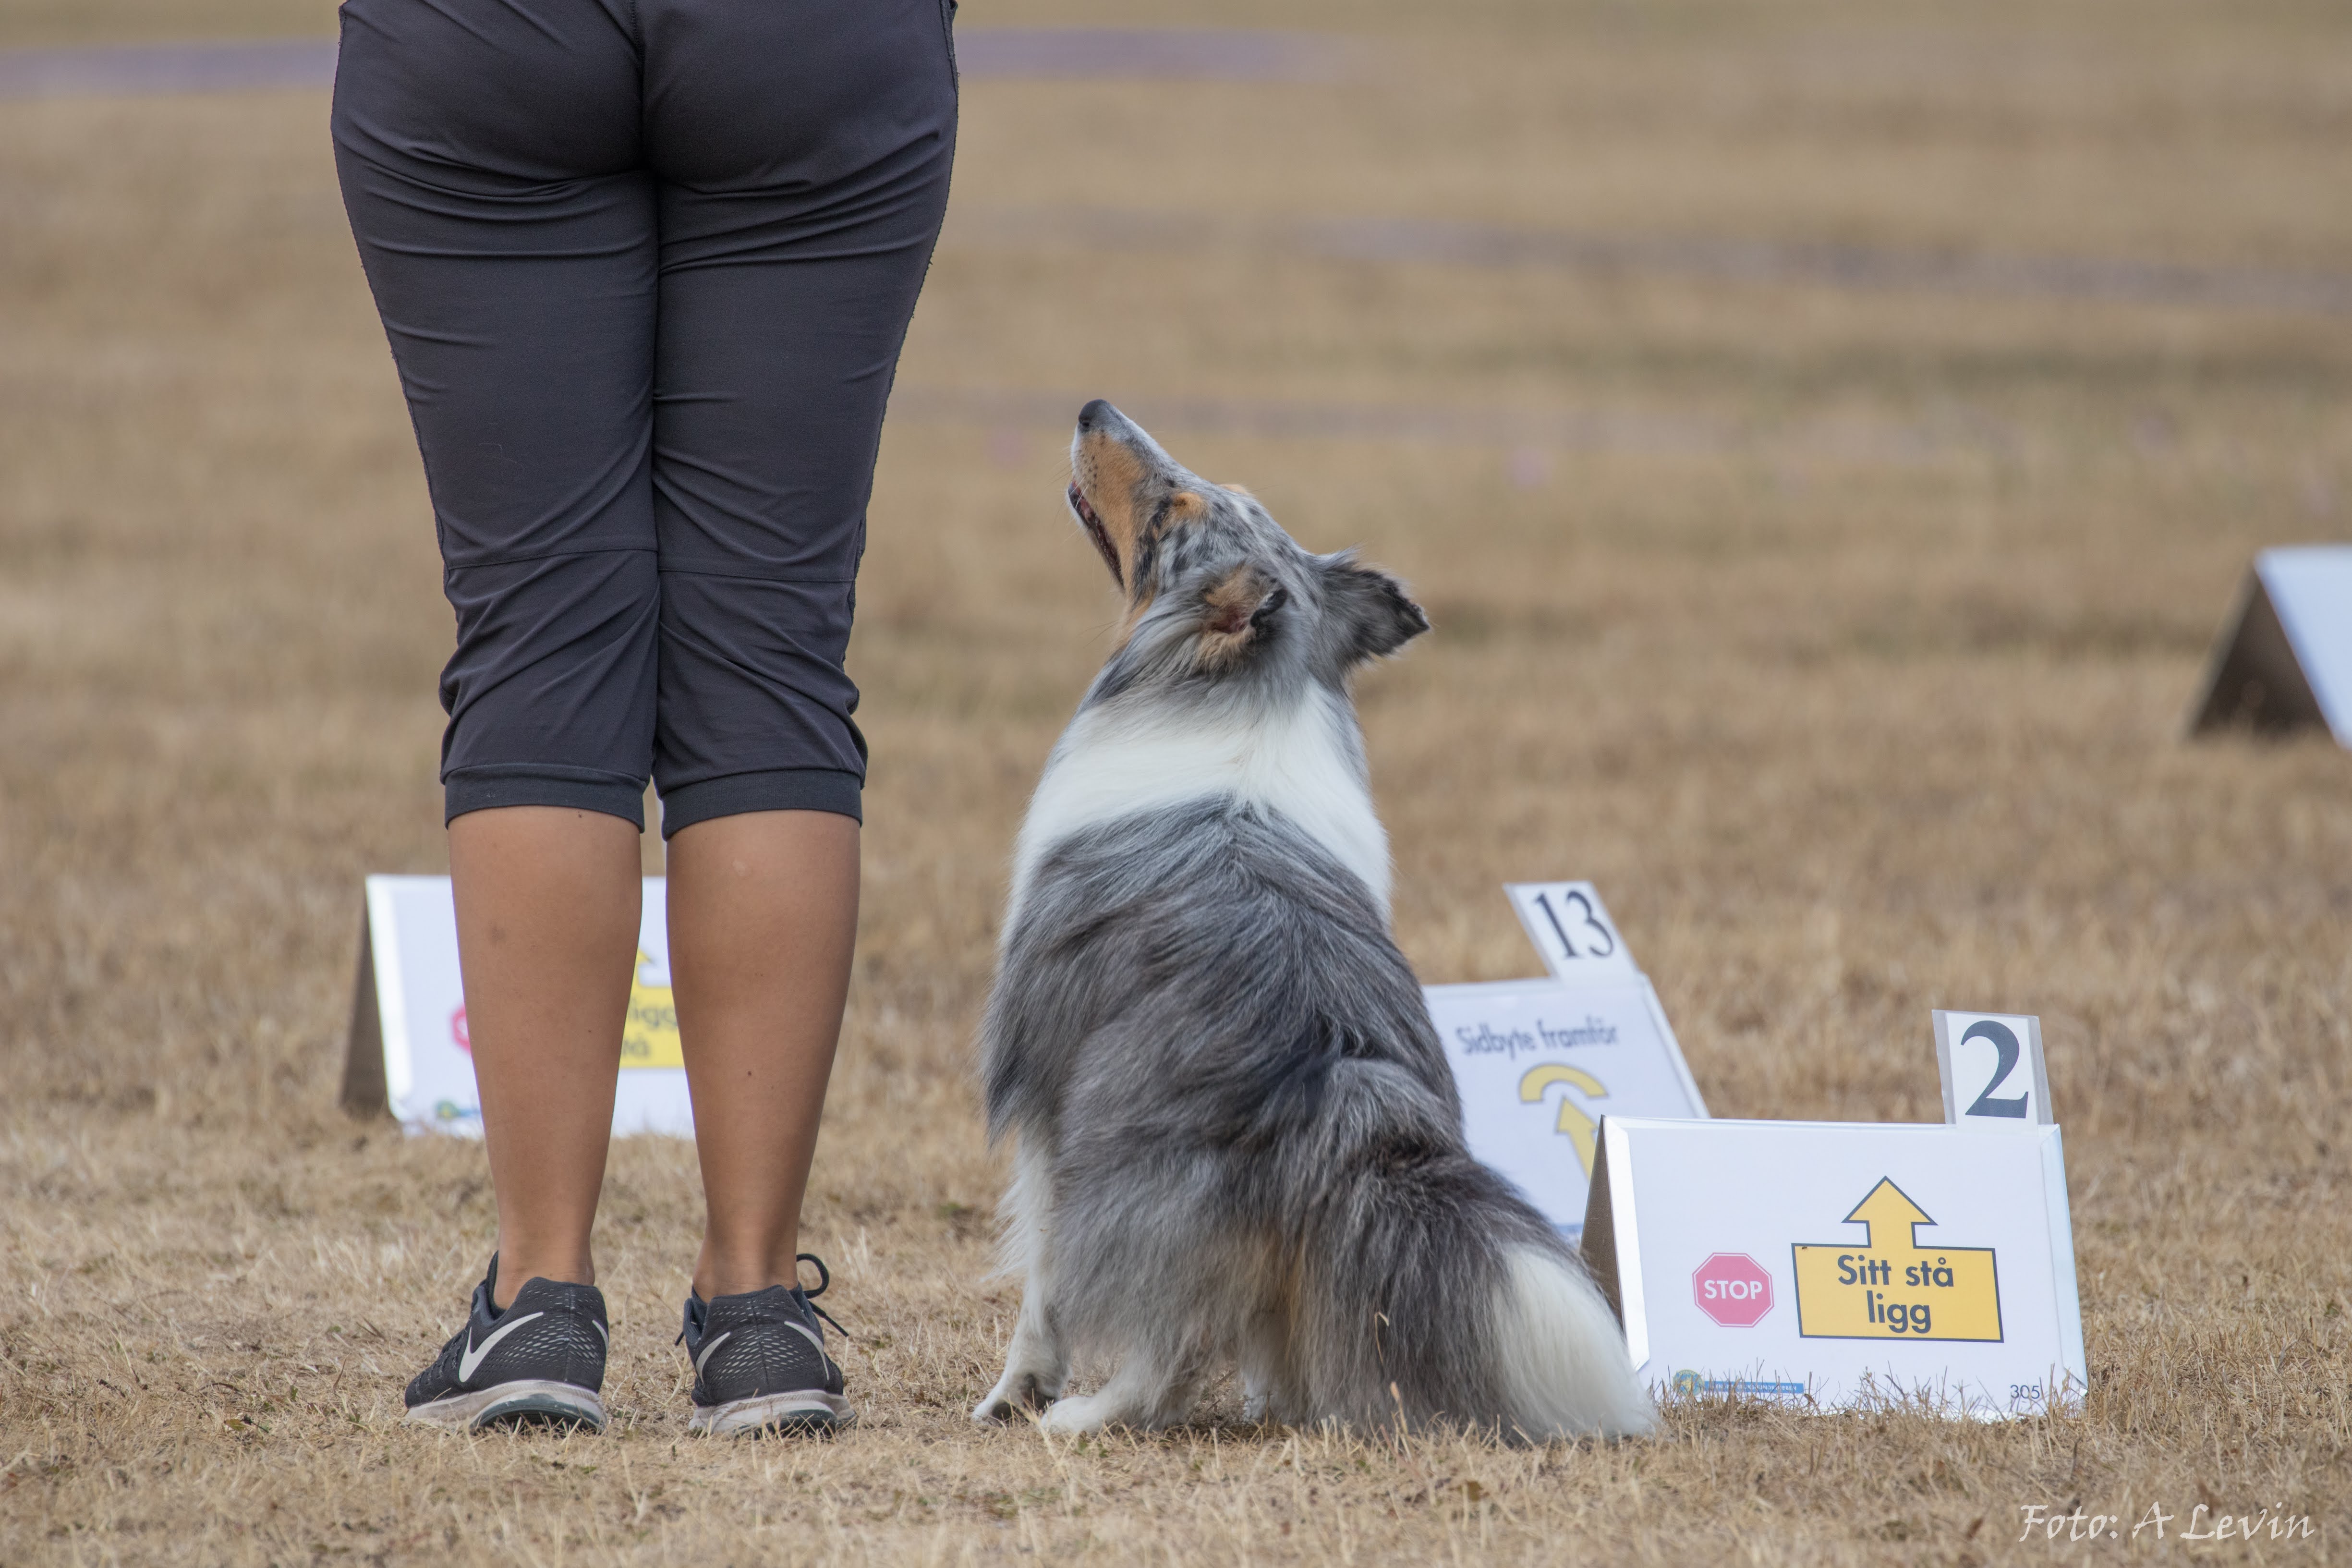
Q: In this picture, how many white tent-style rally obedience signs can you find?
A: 4